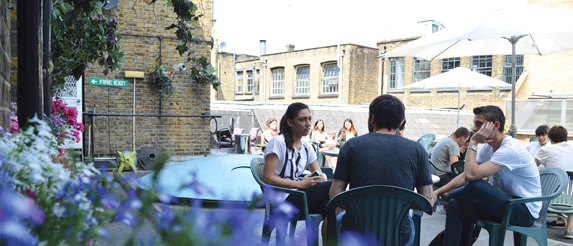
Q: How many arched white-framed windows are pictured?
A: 3